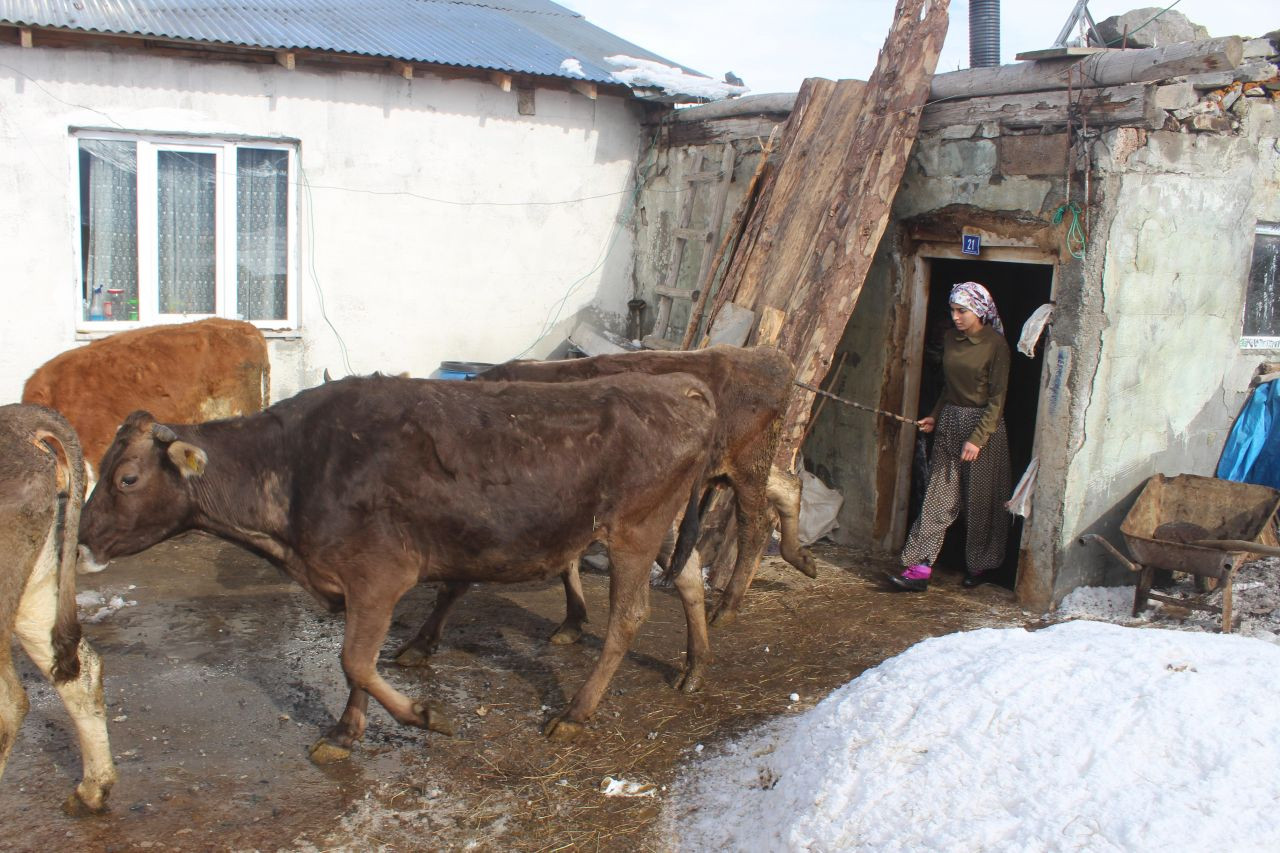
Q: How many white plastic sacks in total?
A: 1